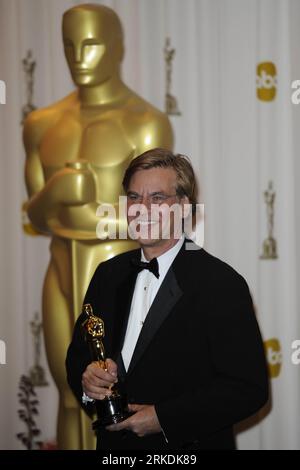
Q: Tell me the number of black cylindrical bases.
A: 1